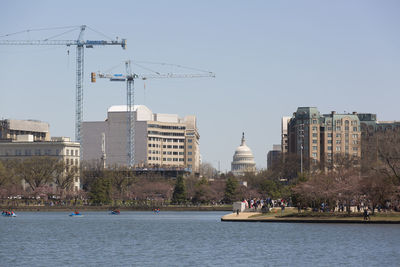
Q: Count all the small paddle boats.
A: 4